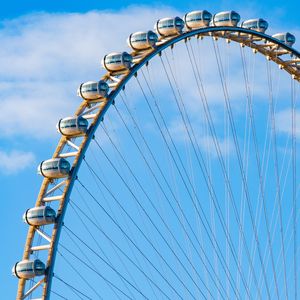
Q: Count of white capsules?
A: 12